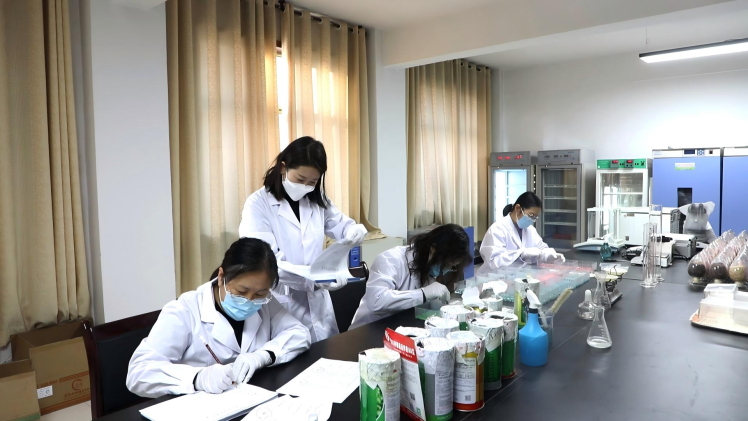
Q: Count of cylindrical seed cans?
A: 11